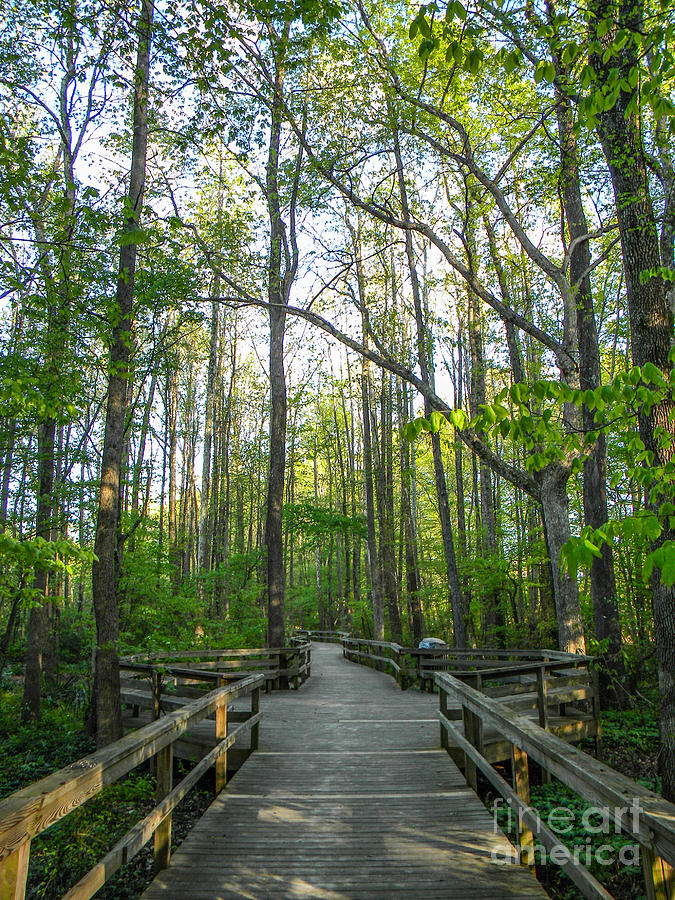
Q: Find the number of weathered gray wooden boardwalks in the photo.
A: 1